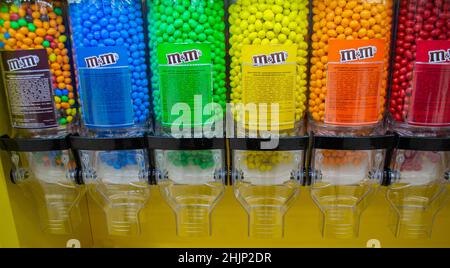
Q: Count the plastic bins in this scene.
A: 6